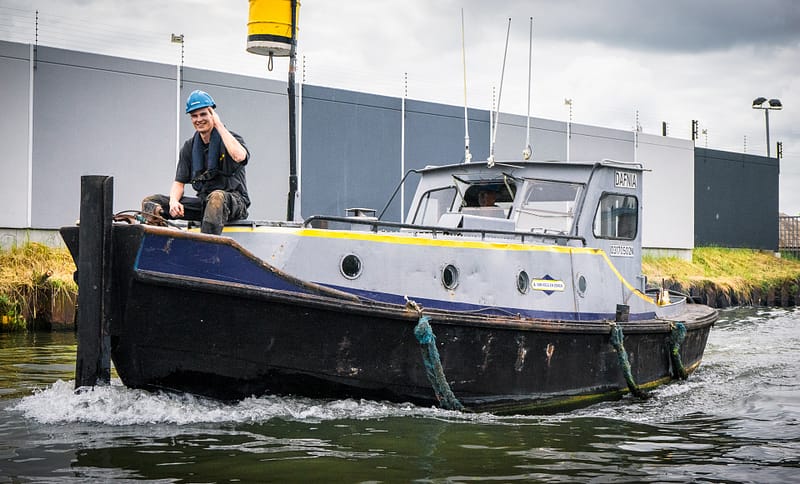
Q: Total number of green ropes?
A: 3